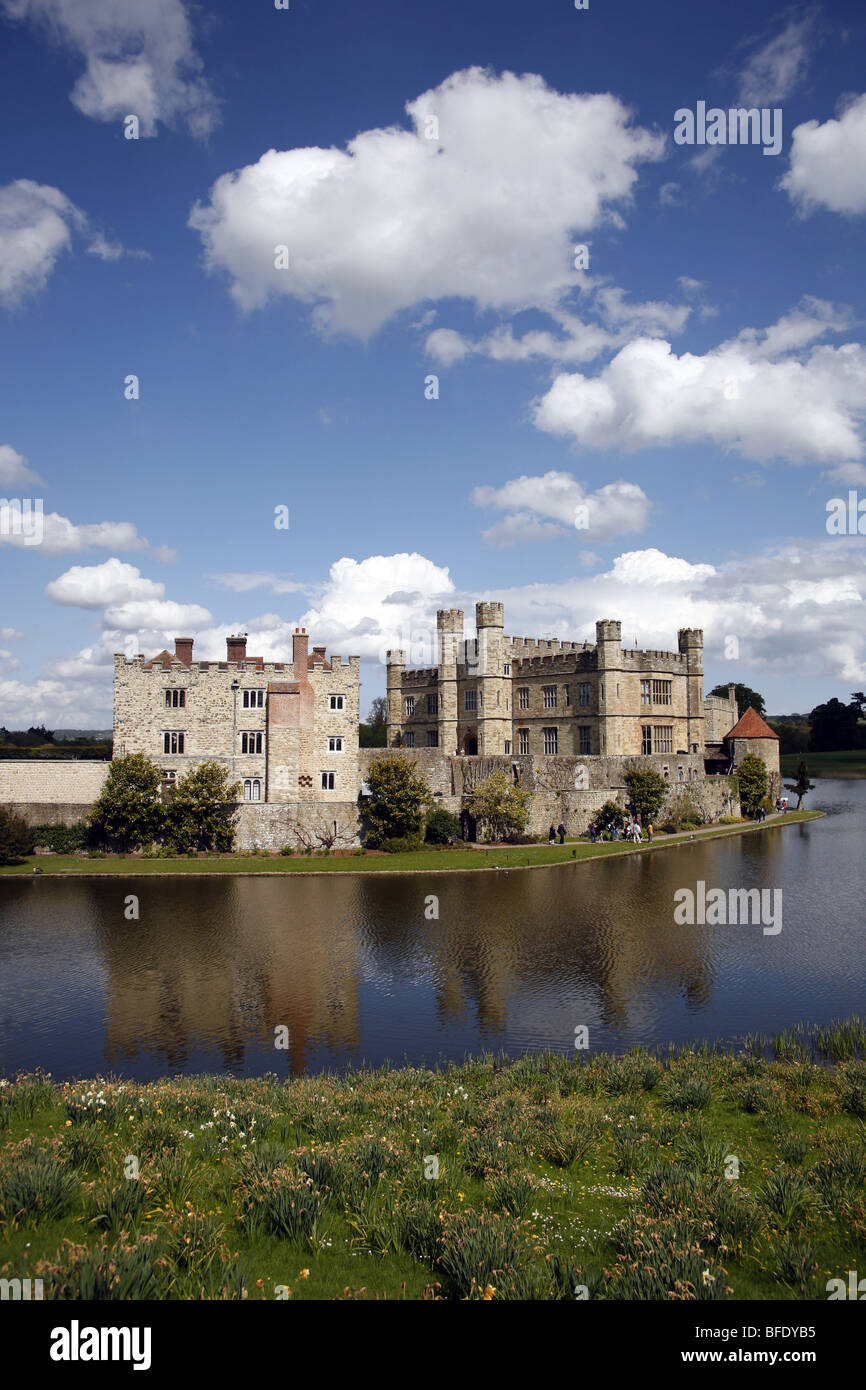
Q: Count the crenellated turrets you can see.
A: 5